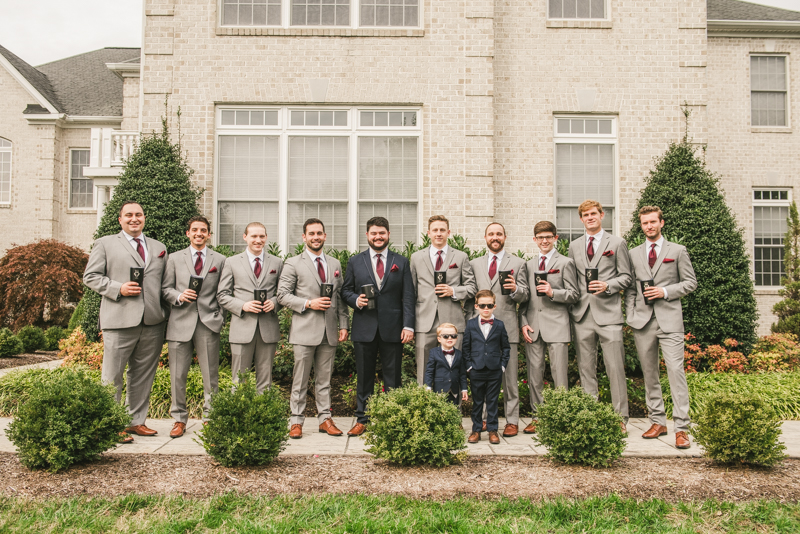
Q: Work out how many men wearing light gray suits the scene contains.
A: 9